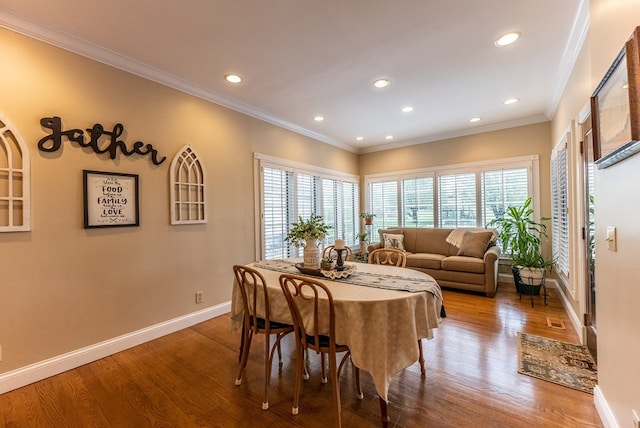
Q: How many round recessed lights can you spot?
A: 9